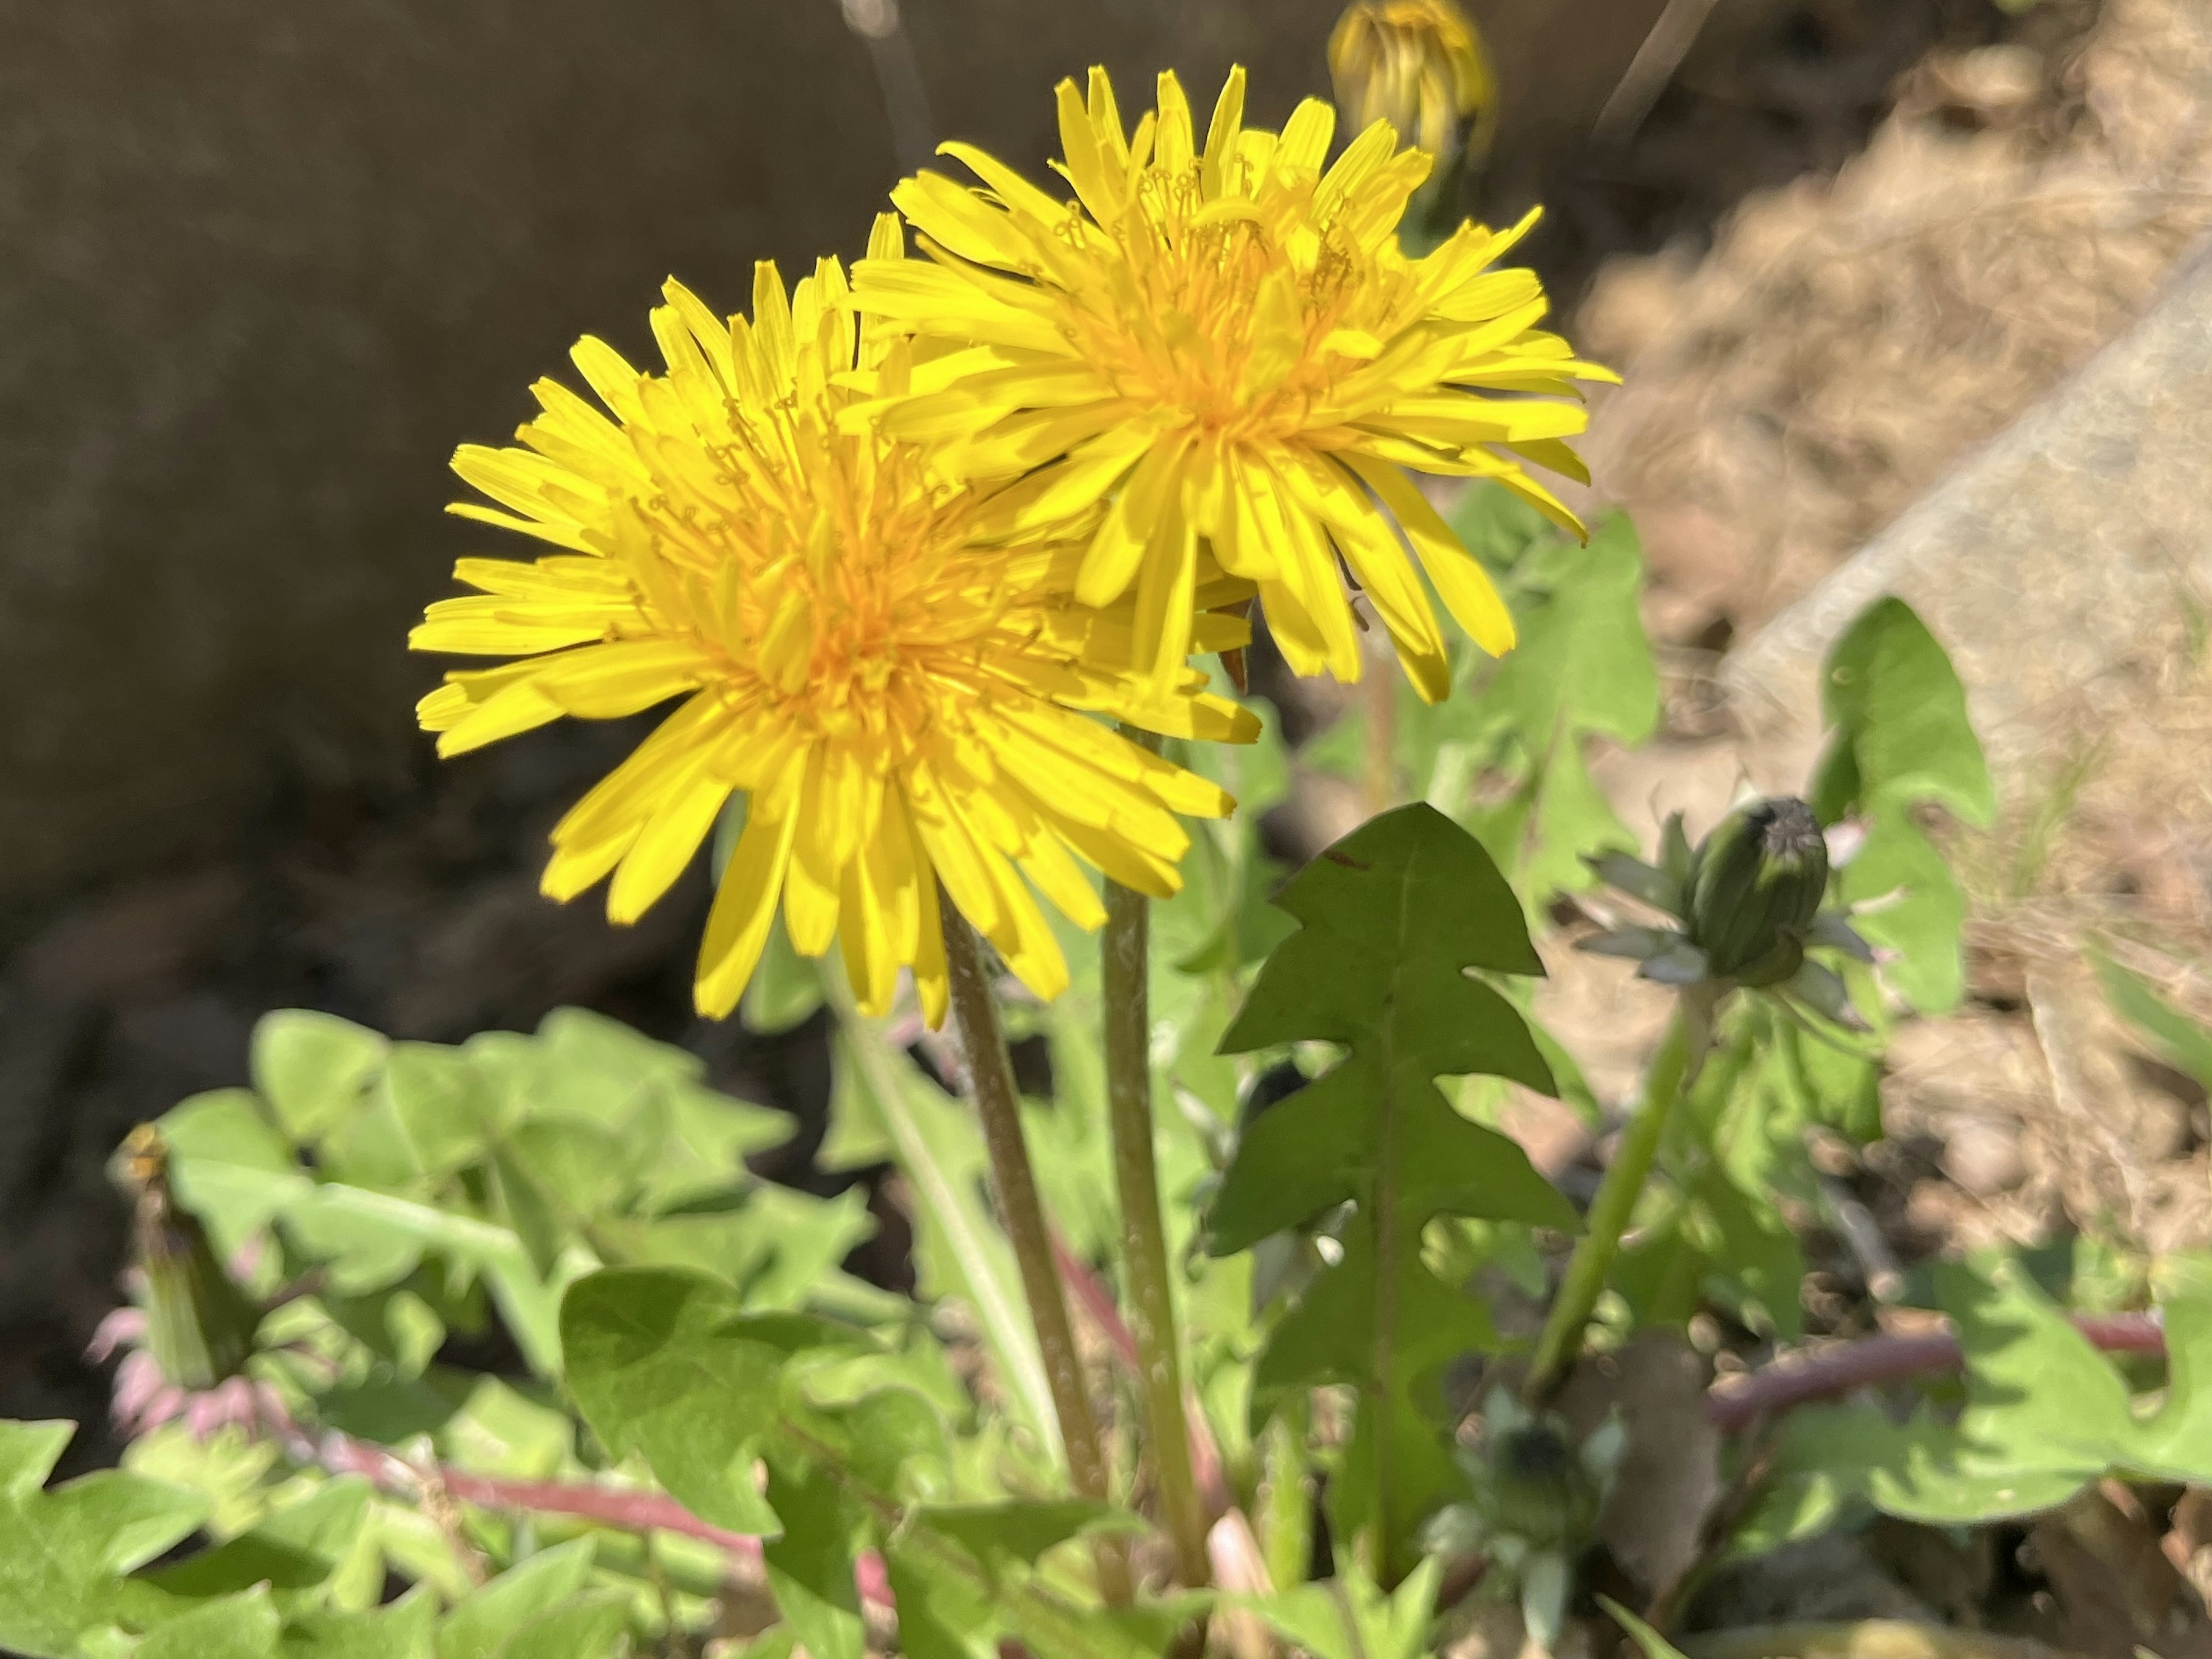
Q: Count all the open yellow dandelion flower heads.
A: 2